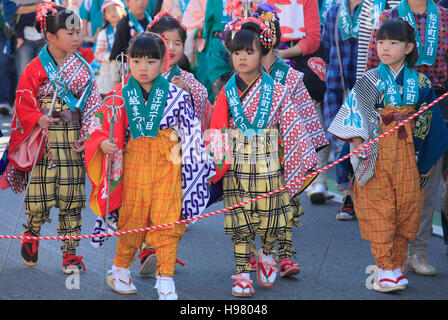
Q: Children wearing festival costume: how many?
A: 6